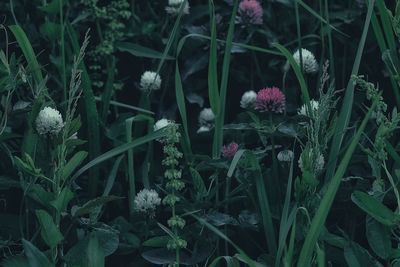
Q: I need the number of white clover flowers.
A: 11